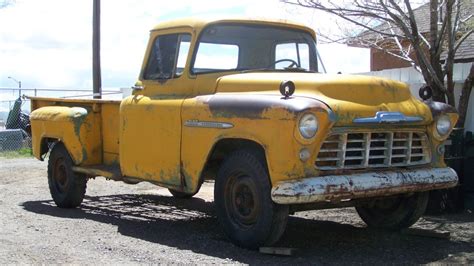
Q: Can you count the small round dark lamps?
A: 2